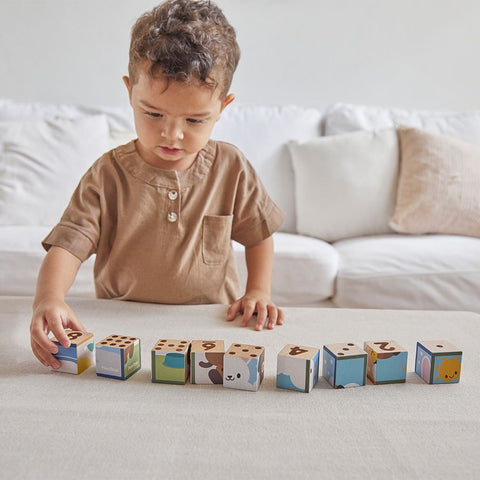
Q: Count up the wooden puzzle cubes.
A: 9